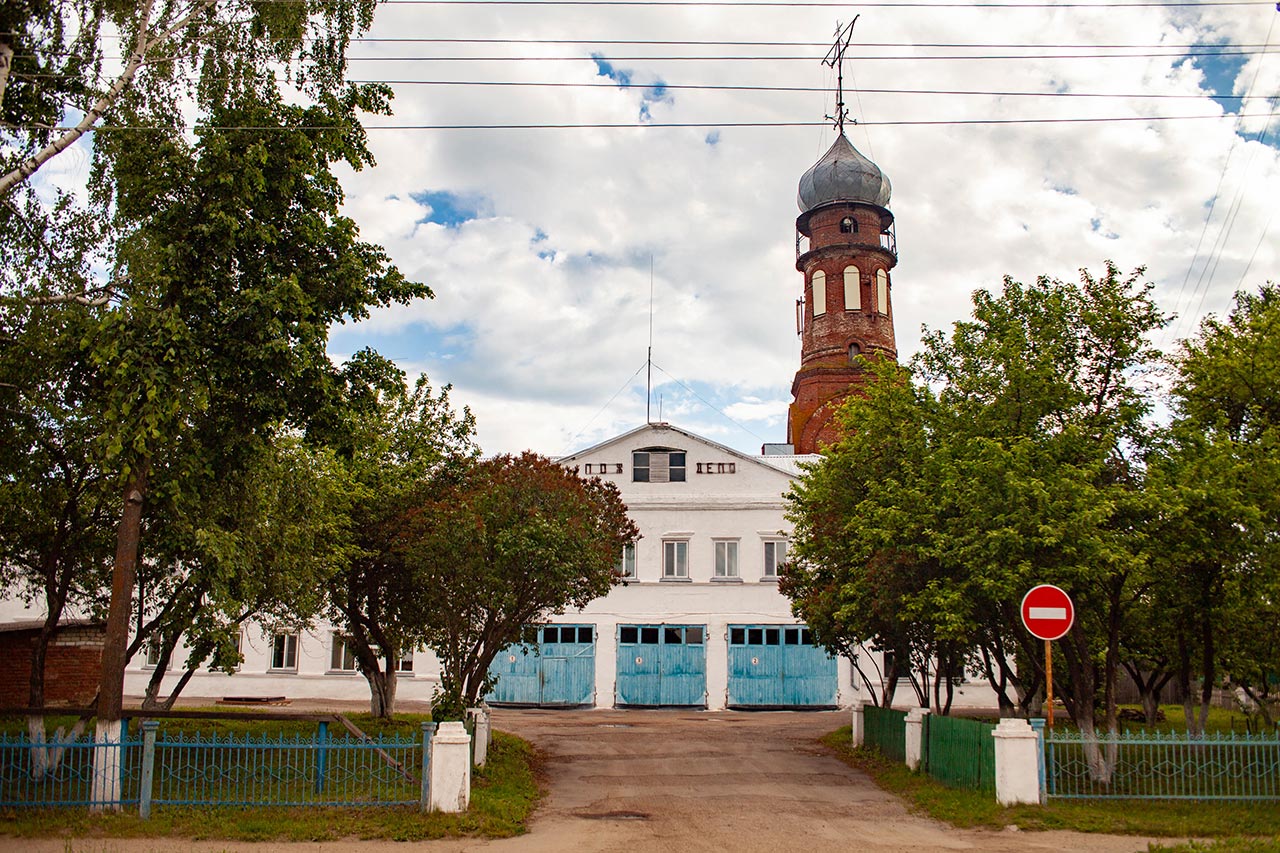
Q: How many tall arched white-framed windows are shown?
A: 3